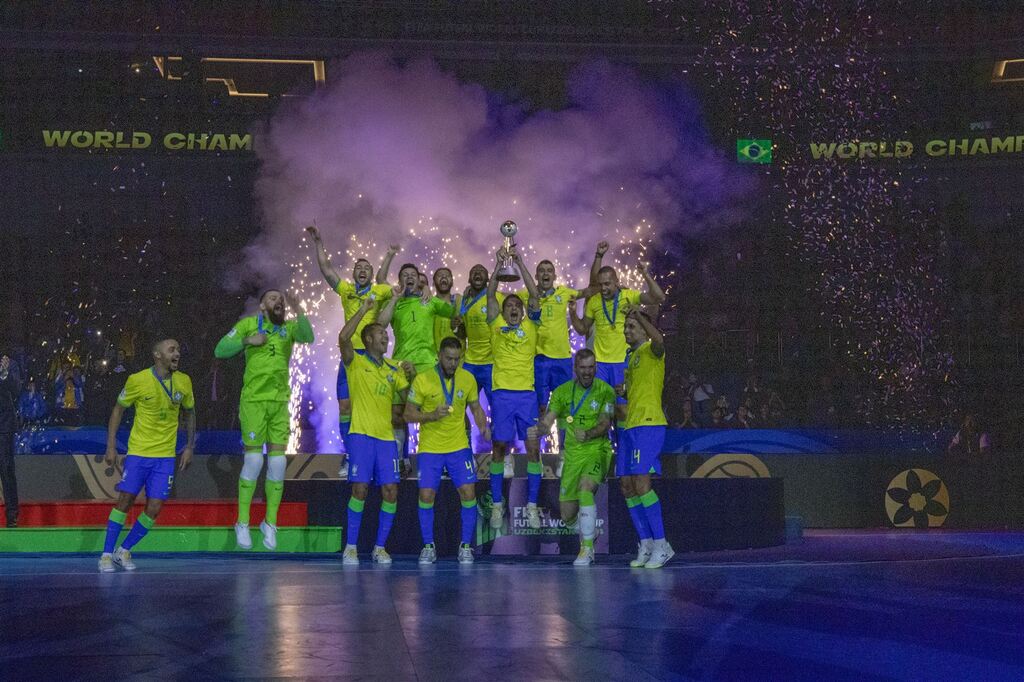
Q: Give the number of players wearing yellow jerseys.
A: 10